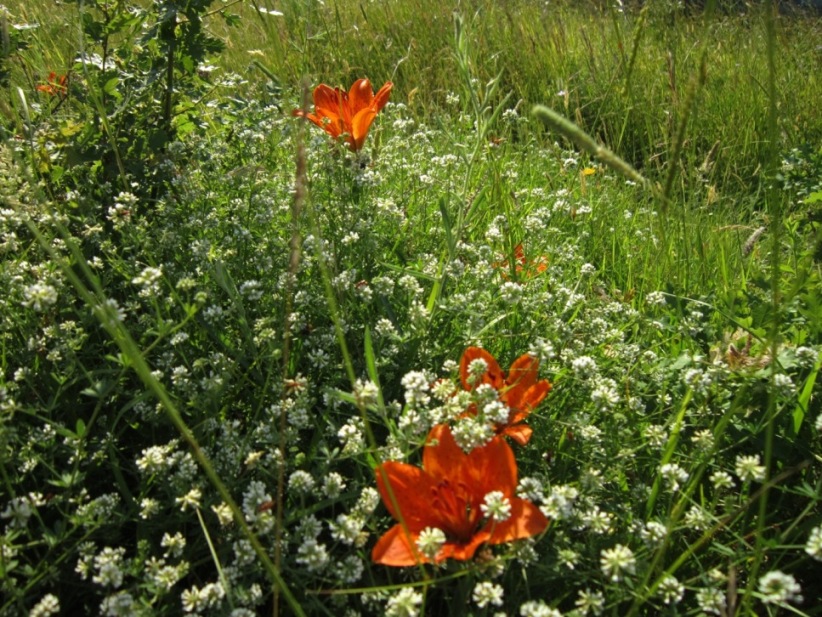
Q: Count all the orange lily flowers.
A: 5